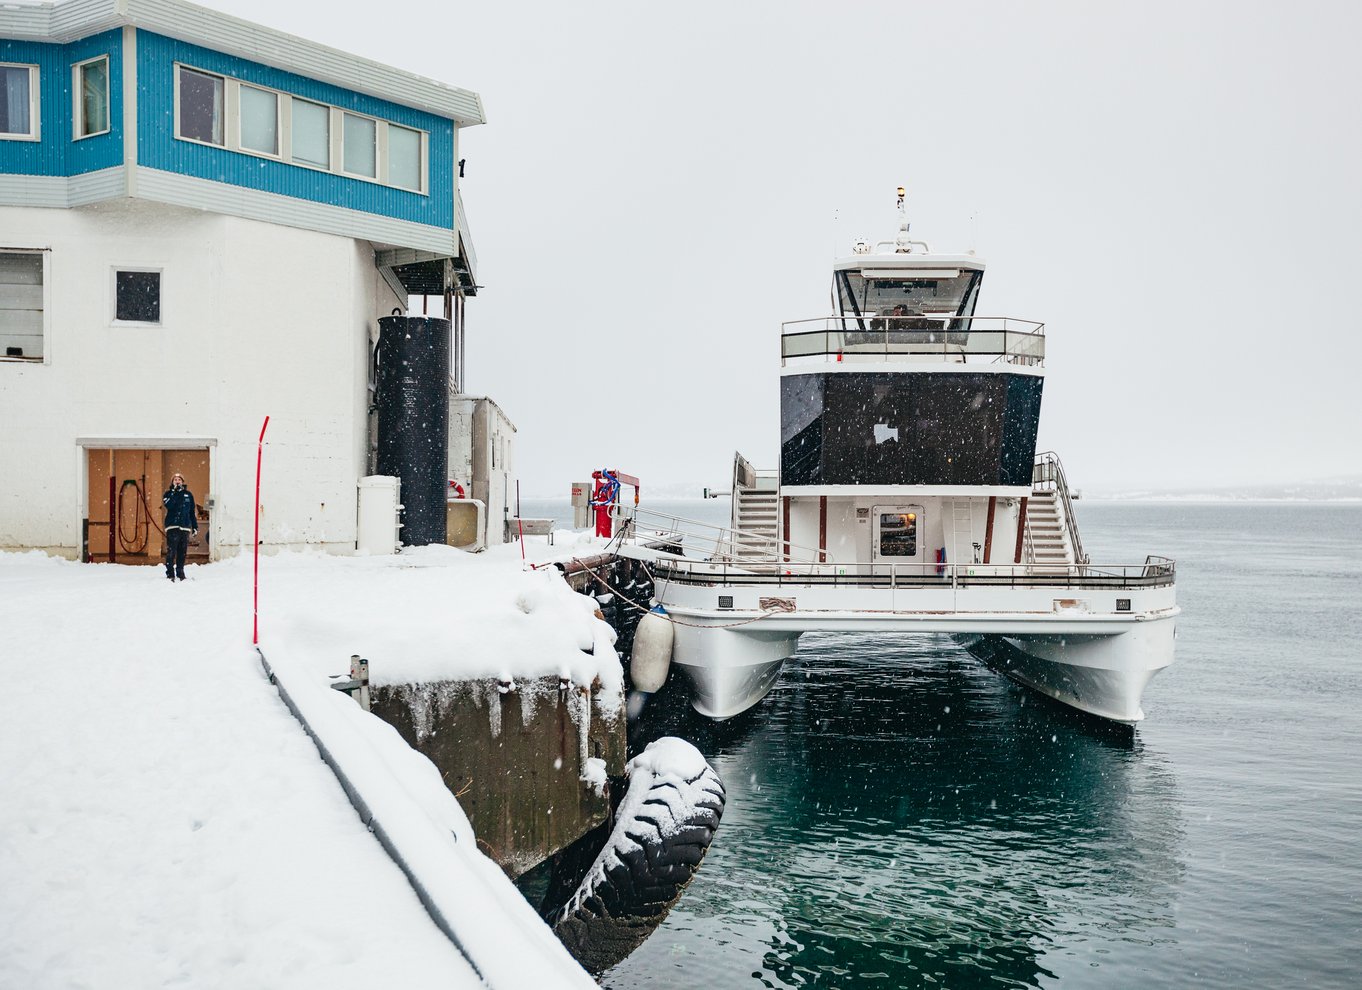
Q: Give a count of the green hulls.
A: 0